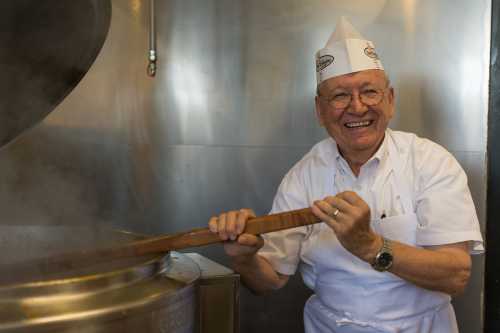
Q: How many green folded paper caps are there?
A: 0